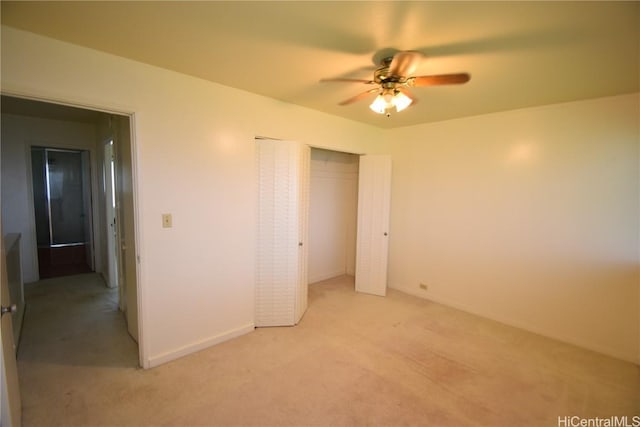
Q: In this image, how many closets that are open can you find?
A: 1